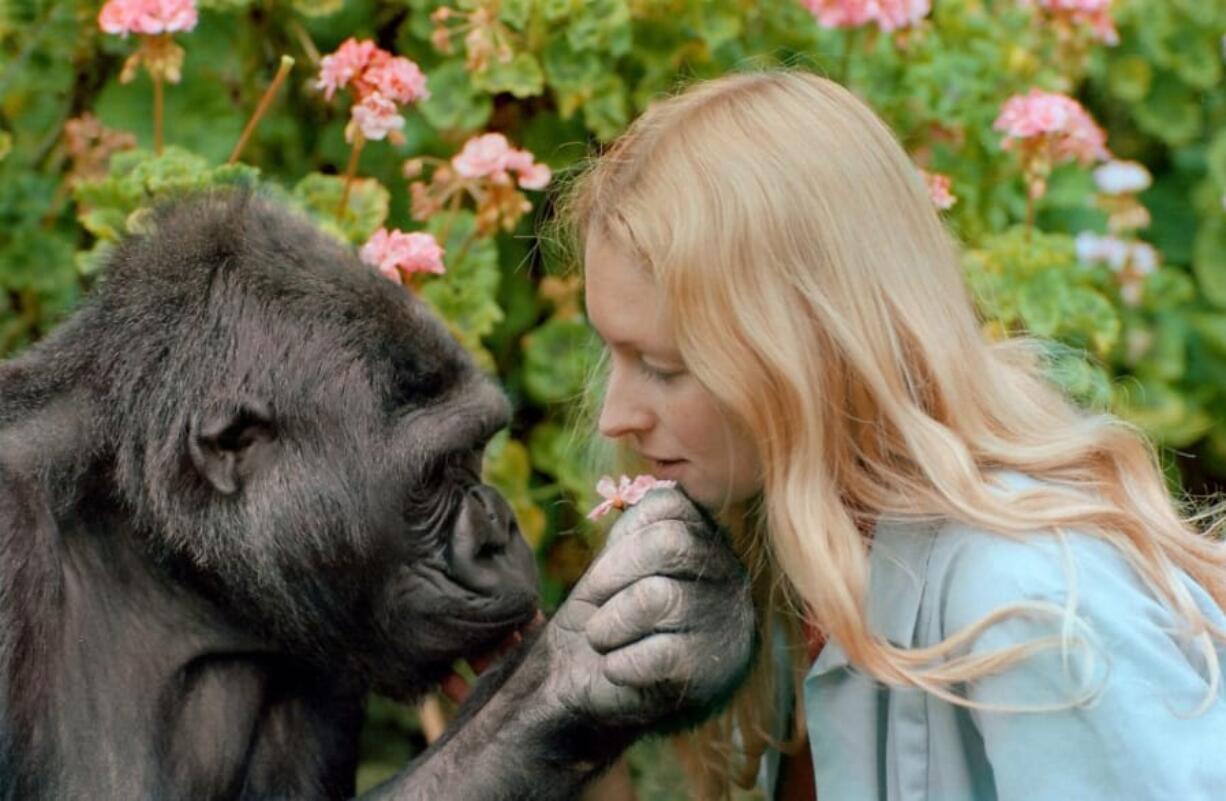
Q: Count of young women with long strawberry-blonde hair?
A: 1